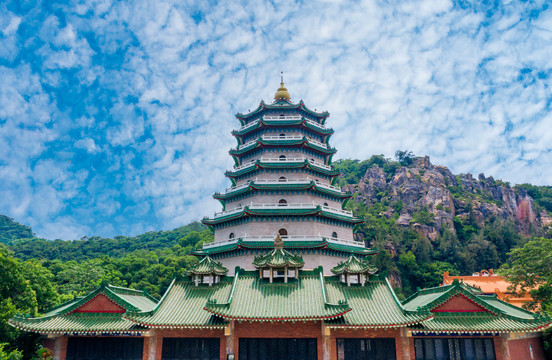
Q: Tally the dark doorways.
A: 5